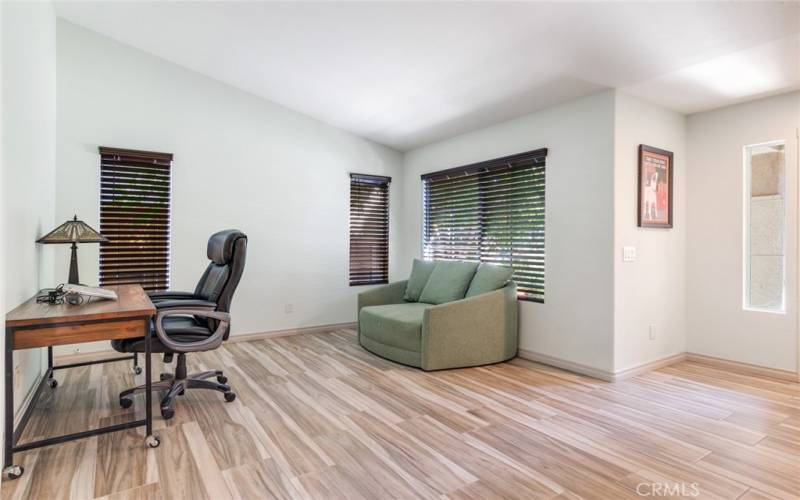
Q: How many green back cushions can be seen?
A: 3